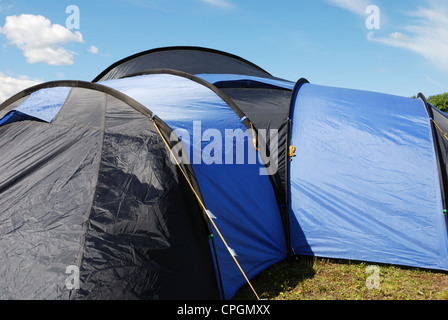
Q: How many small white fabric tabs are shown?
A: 2